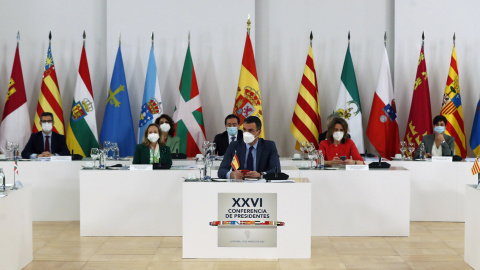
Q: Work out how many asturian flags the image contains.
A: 1